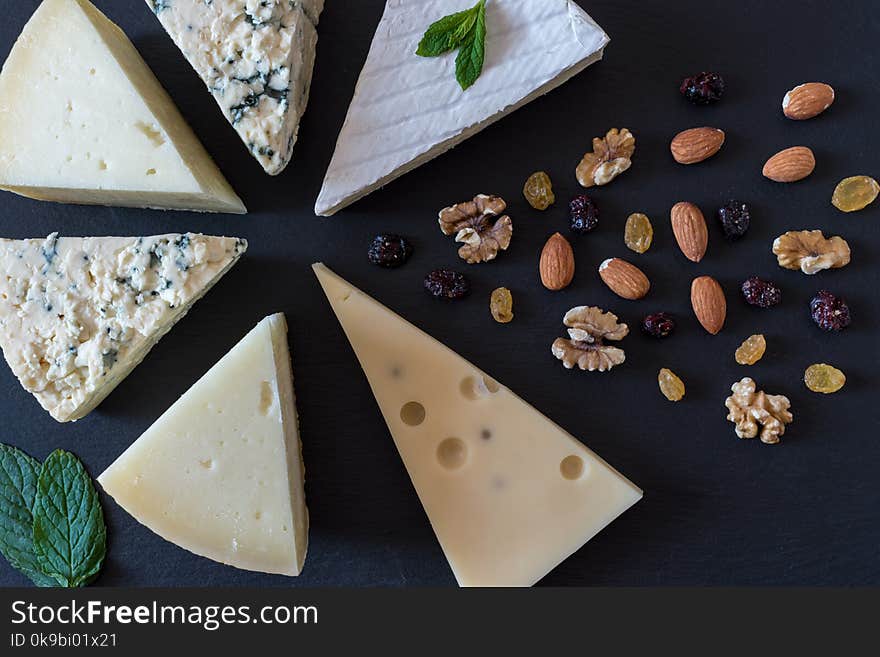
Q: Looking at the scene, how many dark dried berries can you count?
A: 8